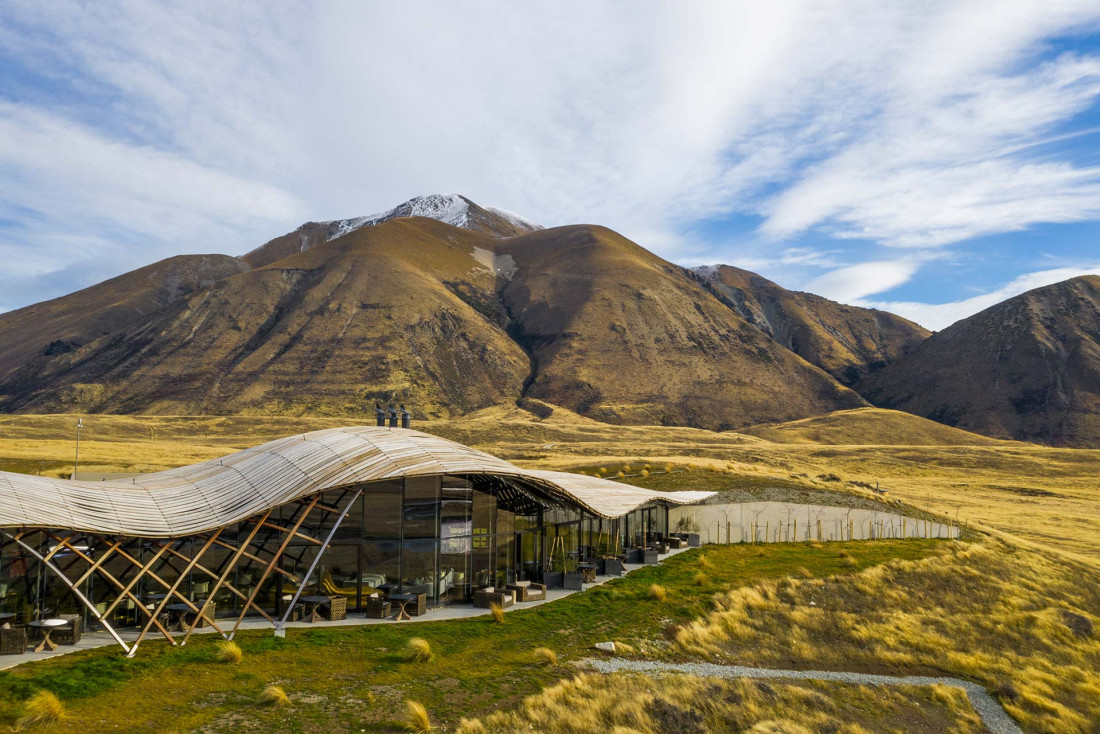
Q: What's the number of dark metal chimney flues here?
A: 3